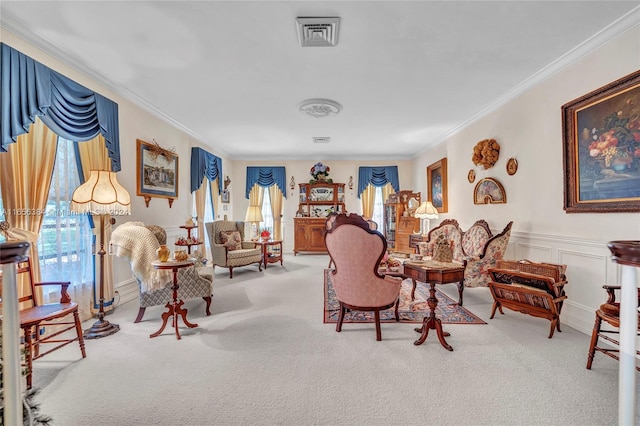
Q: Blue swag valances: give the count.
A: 4